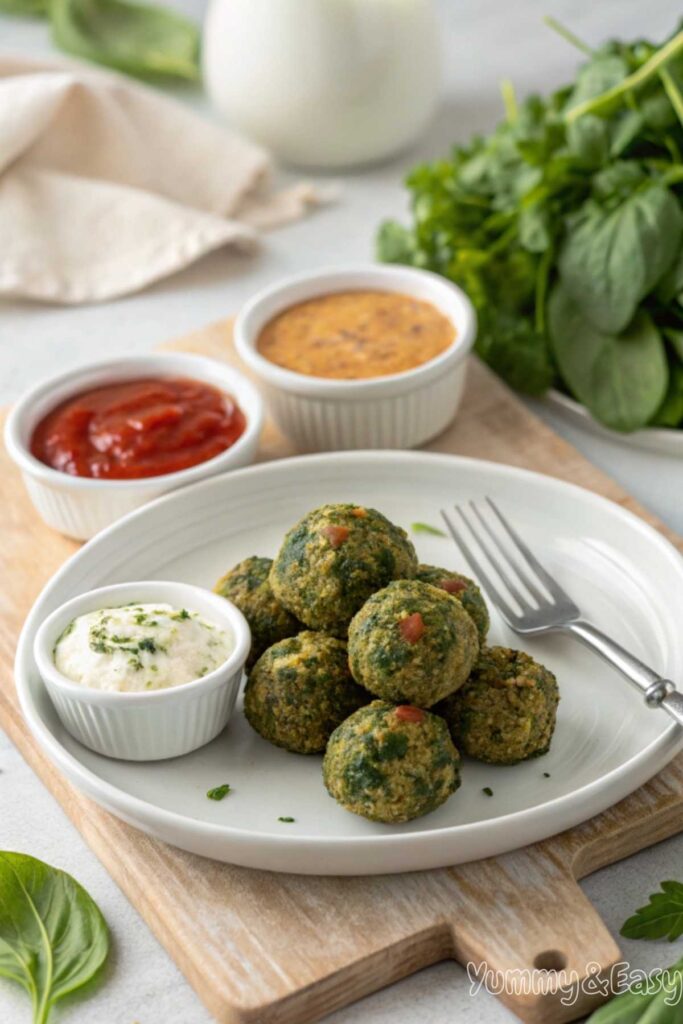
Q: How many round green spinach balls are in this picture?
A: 7